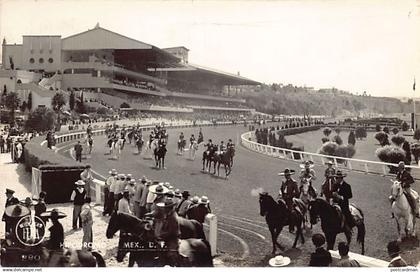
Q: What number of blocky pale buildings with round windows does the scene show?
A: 1